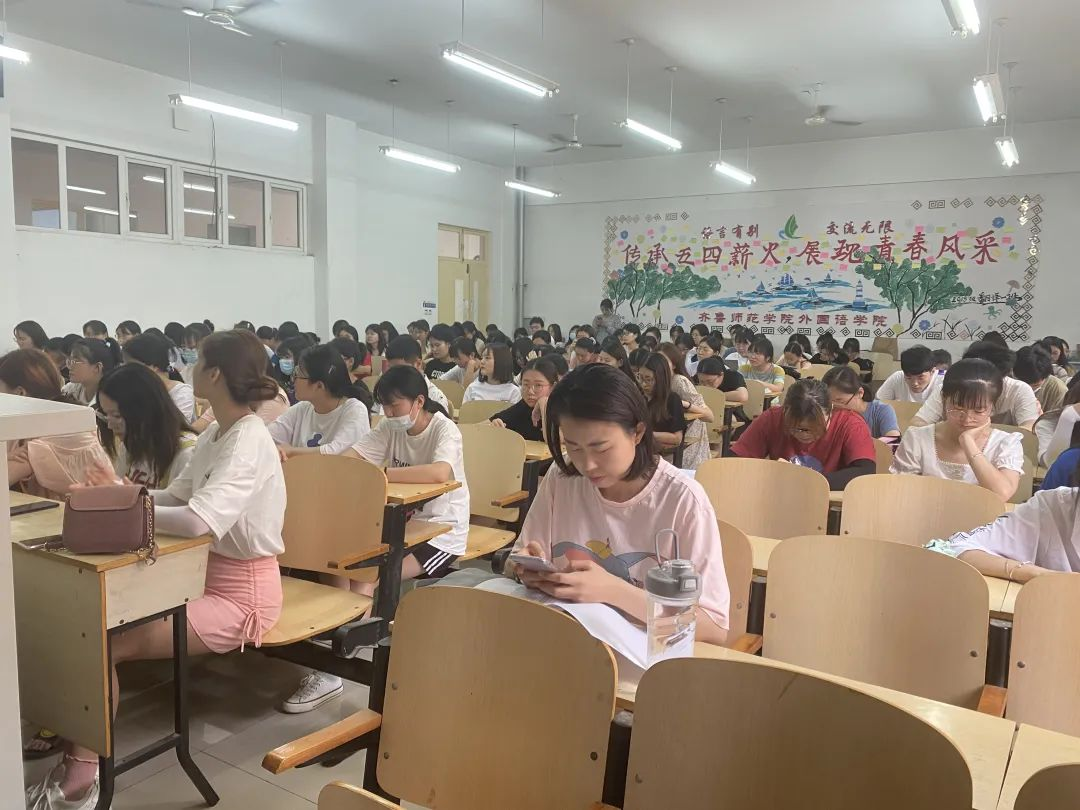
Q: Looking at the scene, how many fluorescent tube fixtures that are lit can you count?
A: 10